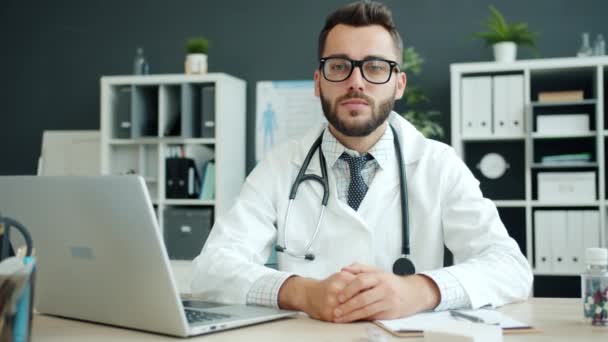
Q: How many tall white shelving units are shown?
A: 2